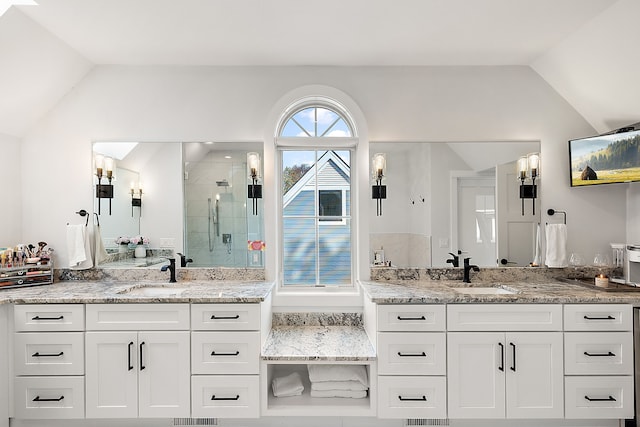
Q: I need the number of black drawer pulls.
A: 12